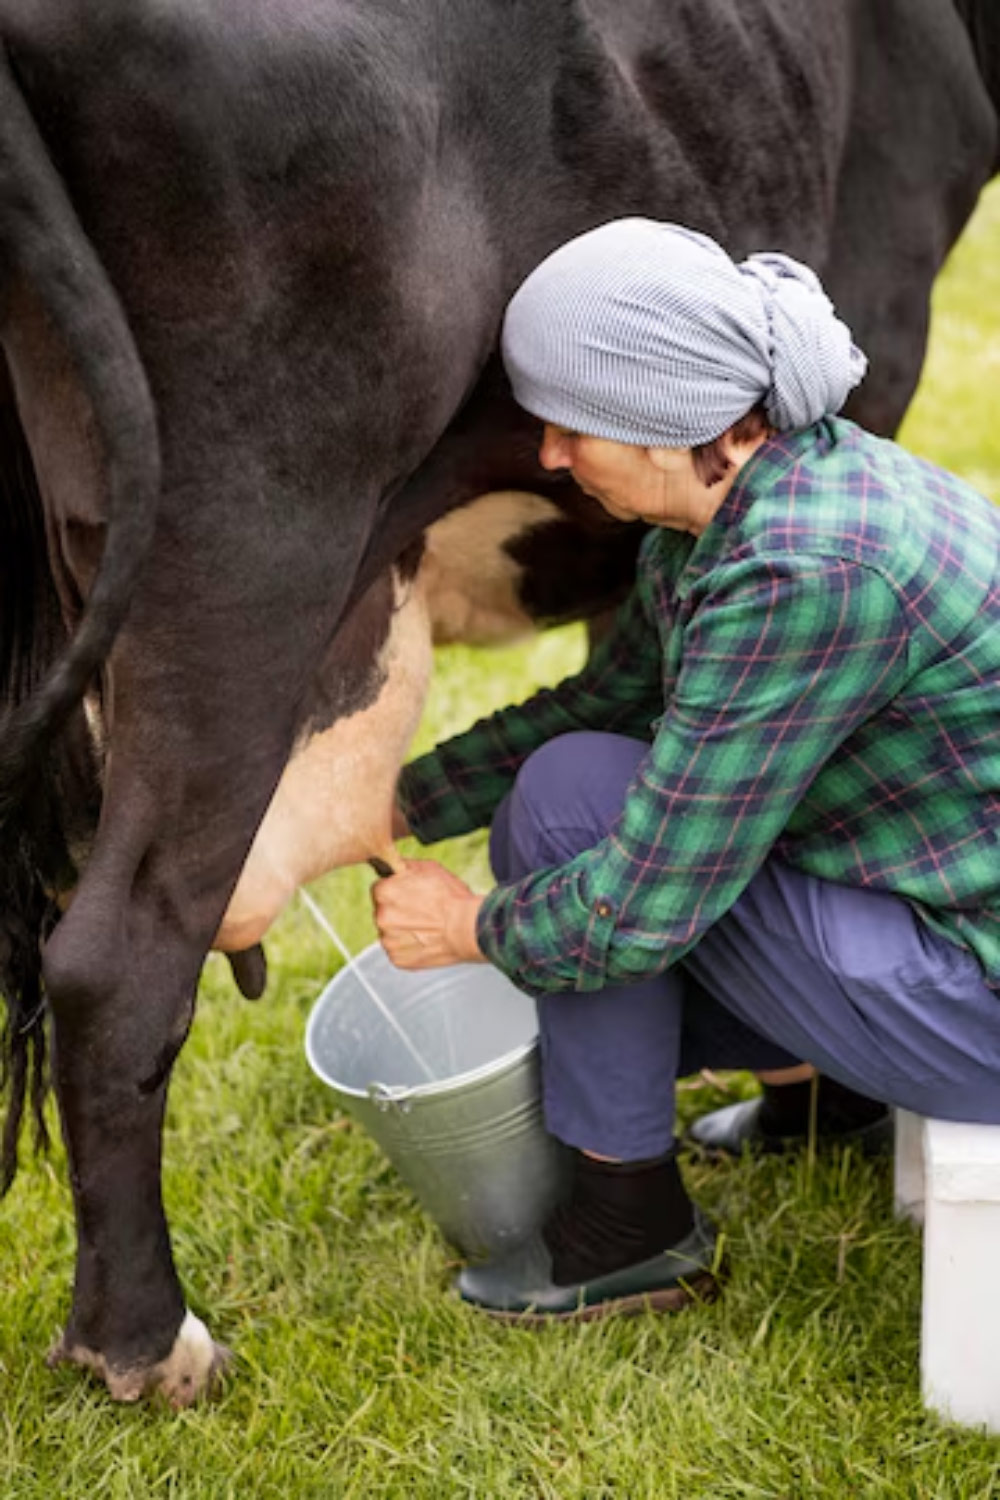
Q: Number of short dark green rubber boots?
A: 2